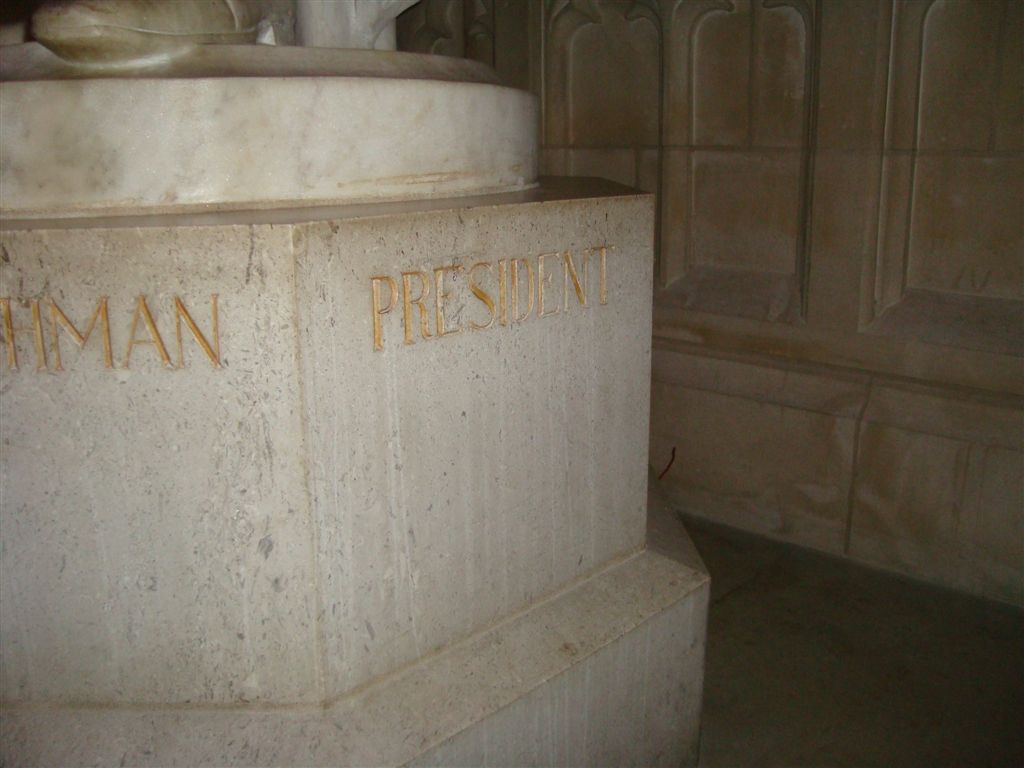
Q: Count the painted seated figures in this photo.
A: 0